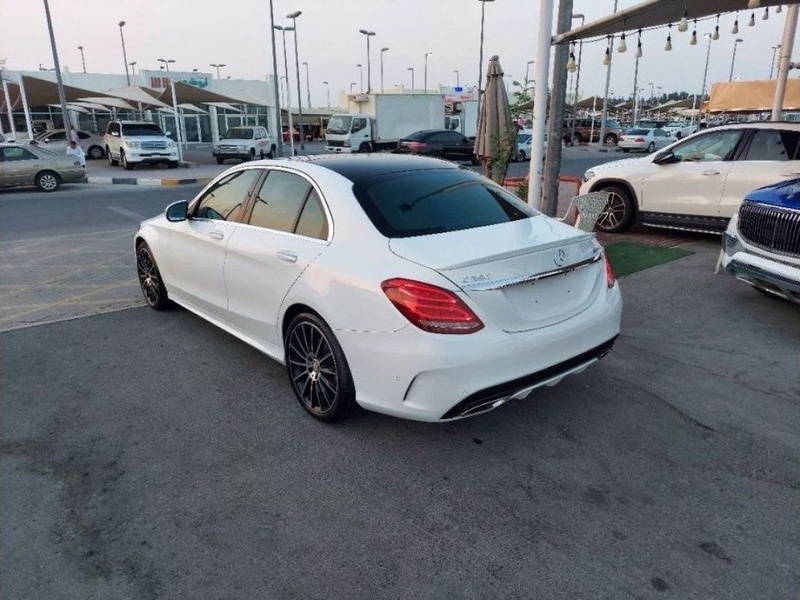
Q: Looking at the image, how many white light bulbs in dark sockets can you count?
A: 13